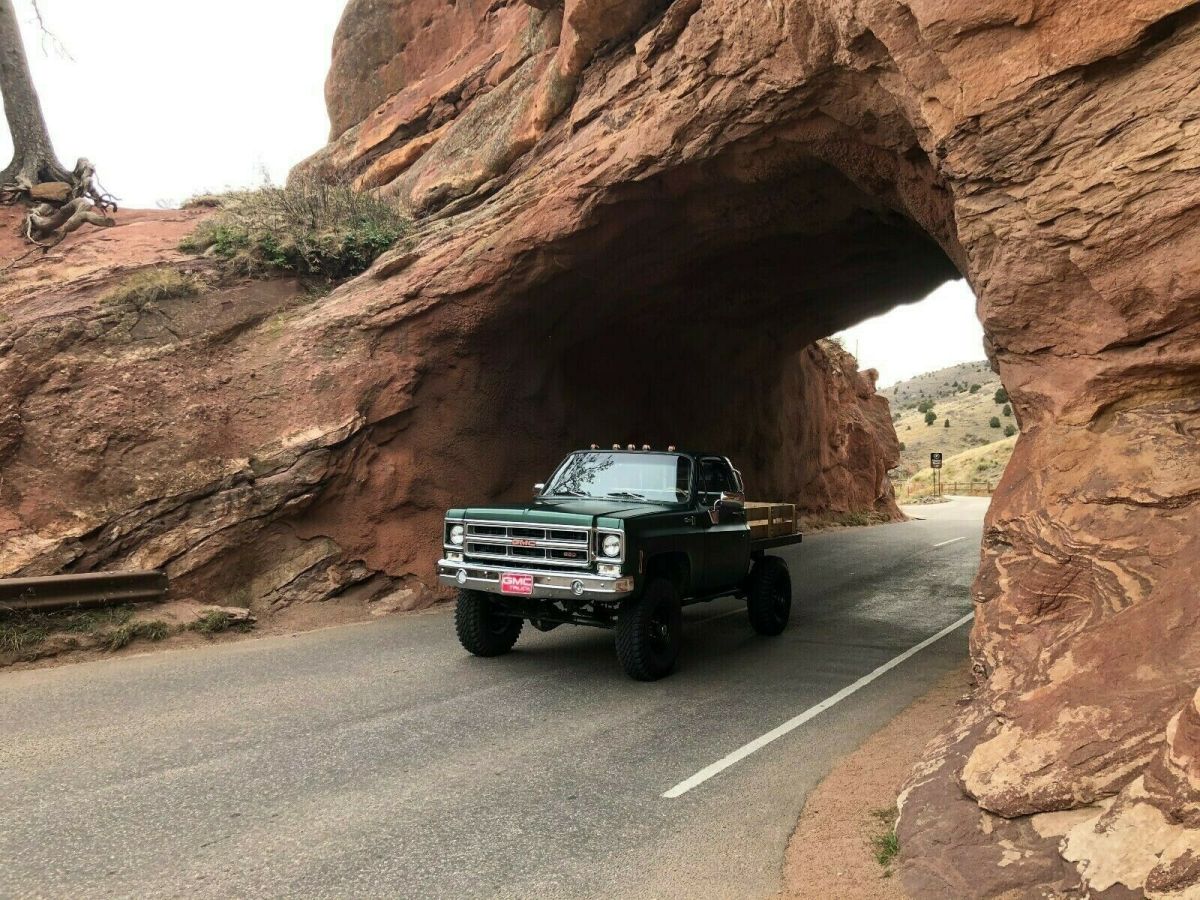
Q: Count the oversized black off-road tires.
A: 3